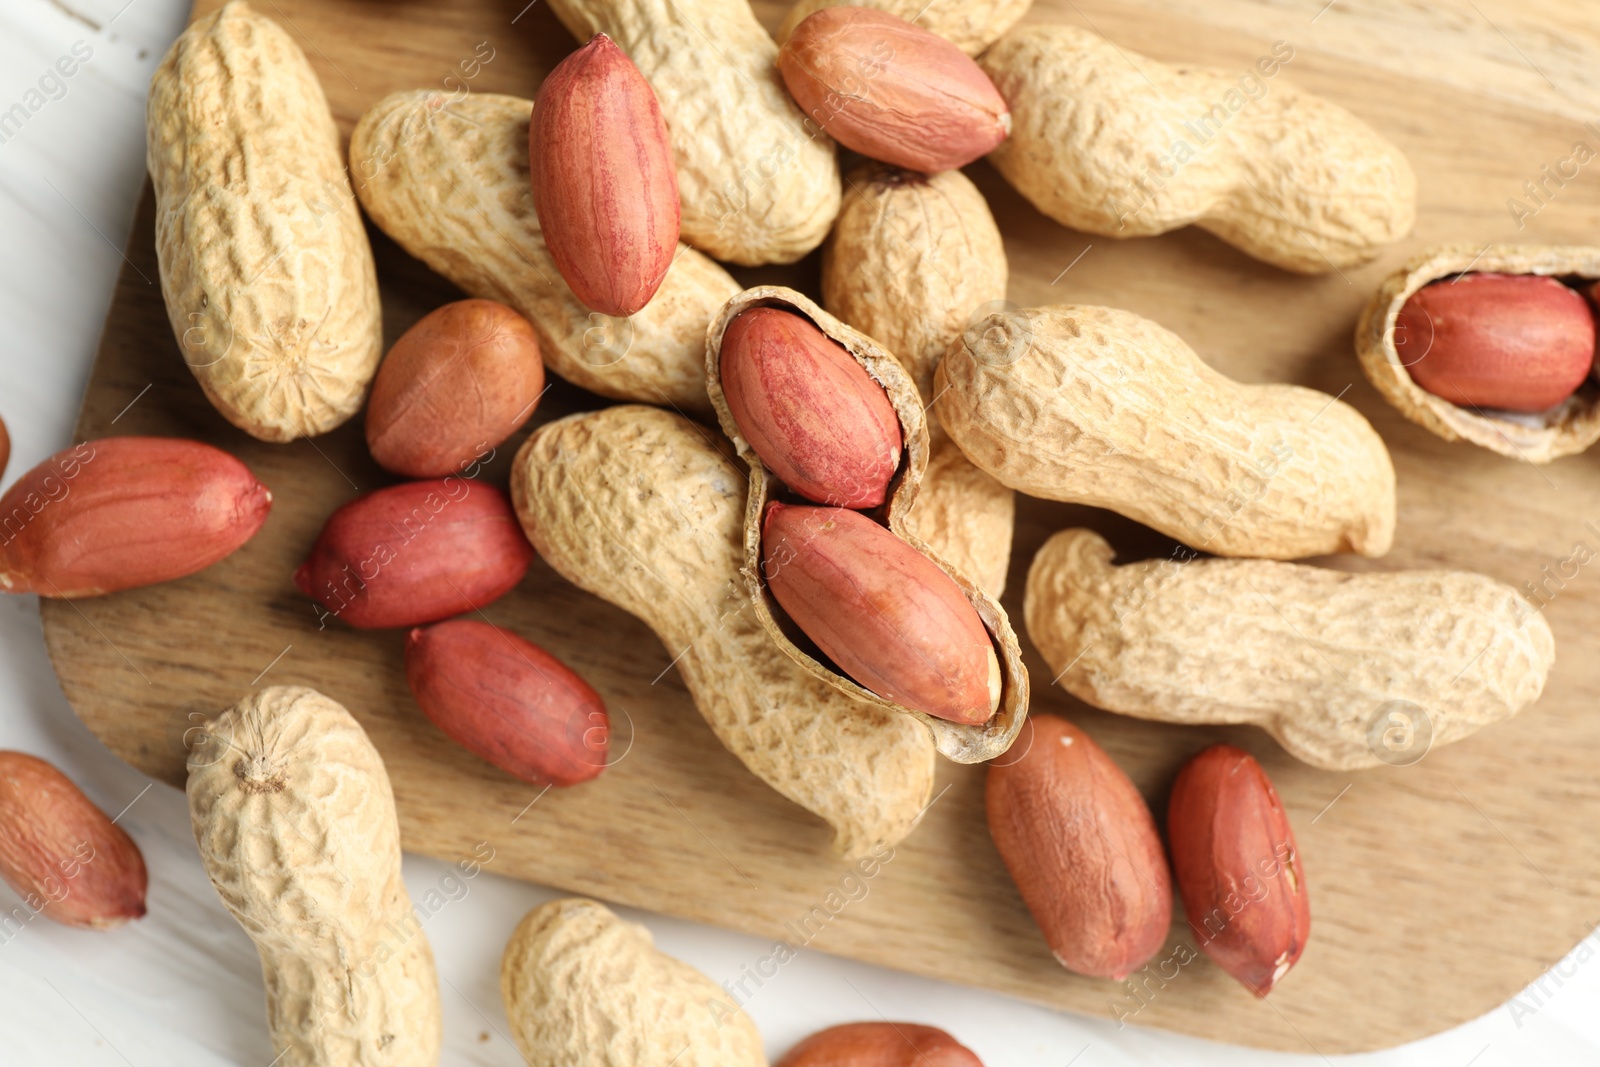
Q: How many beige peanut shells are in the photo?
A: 13